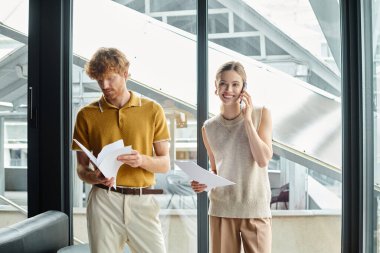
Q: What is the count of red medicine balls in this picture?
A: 0